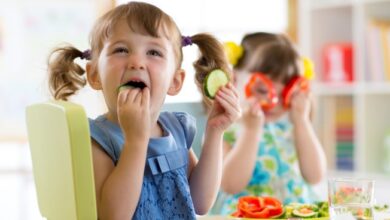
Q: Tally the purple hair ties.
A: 2